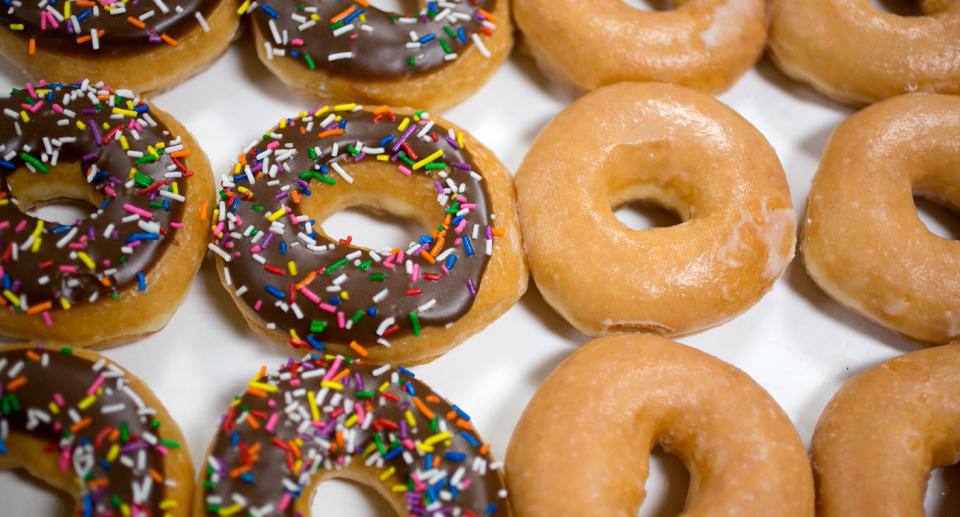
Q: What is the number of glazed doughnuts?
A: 6